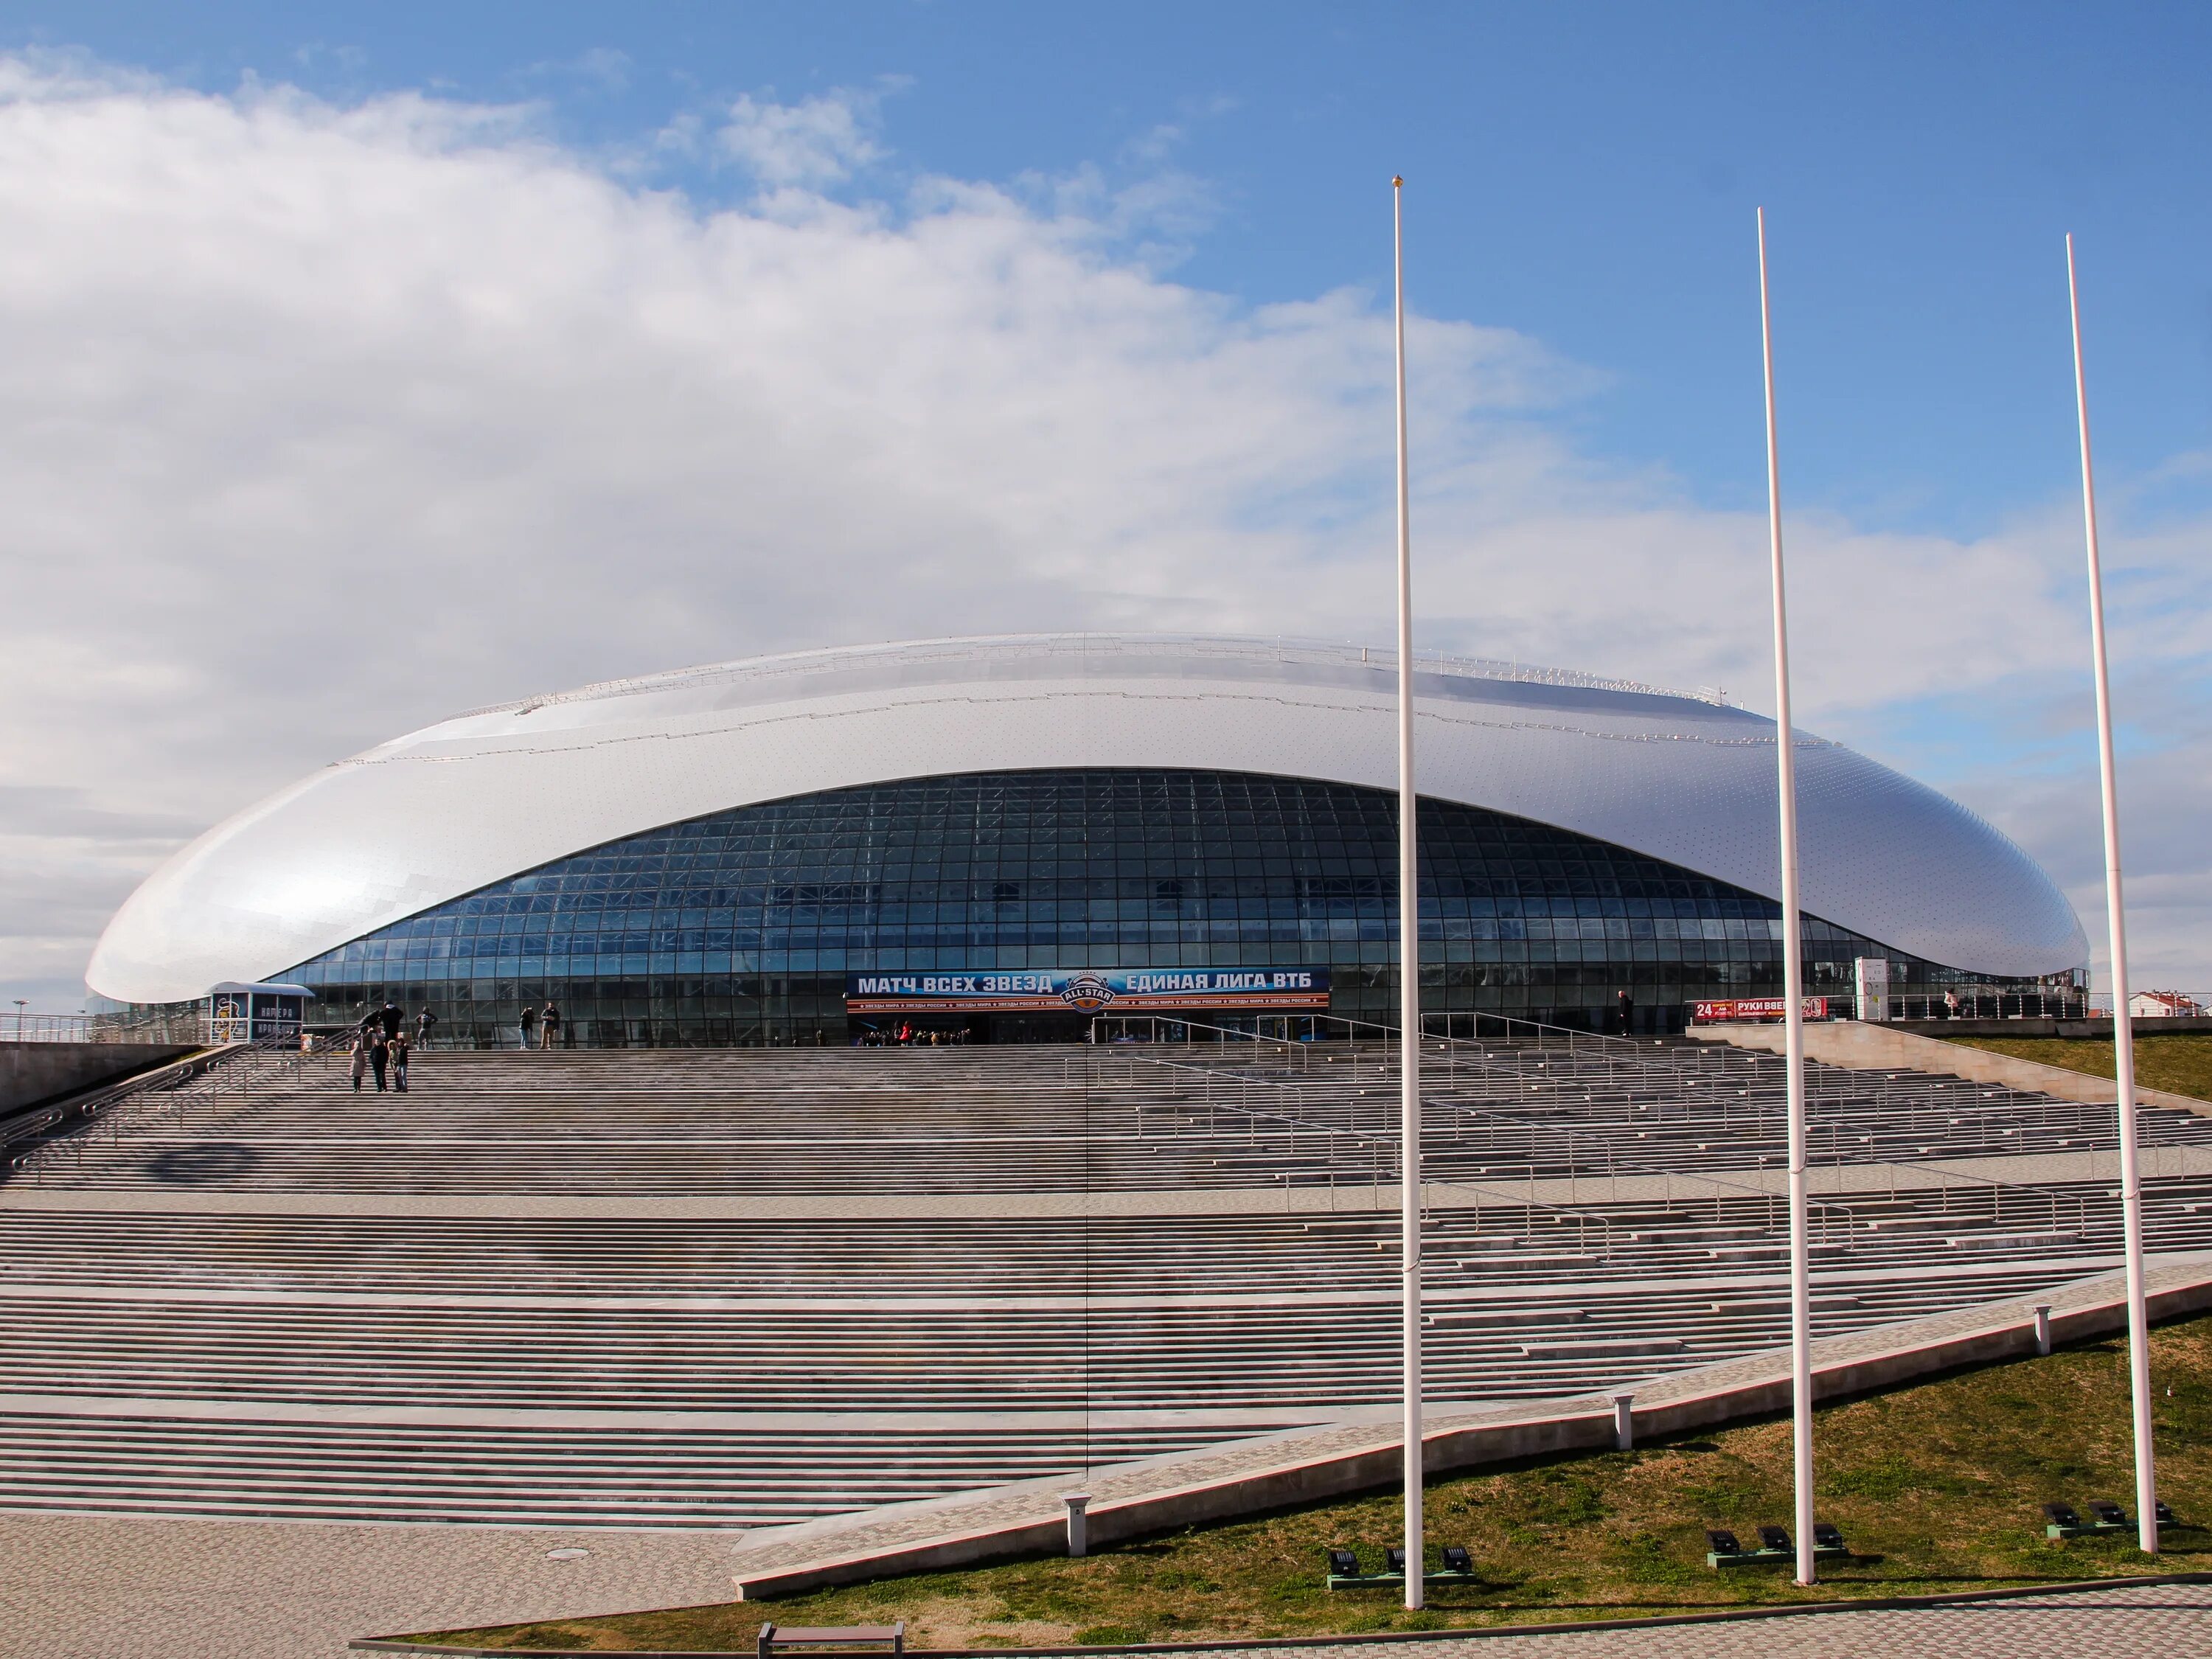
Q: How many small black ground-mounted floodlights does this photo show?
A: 9